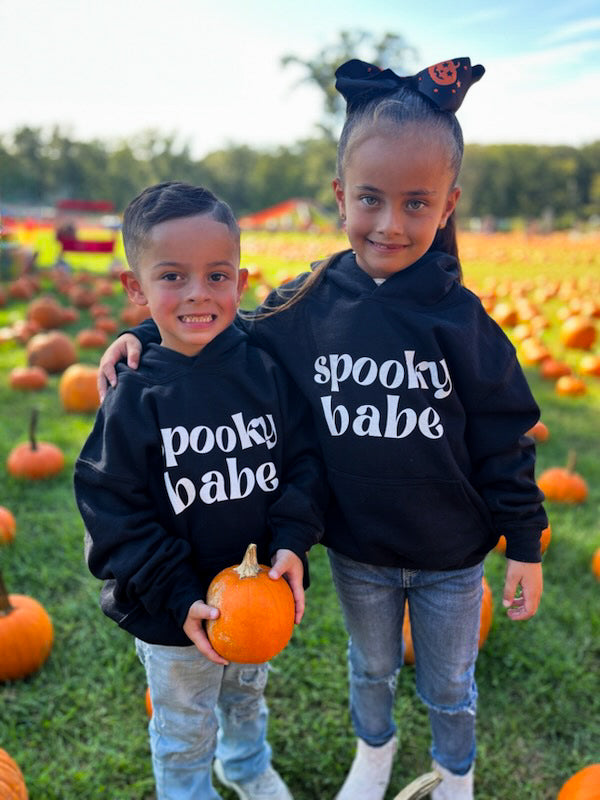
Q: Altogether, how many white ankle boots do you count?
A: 2